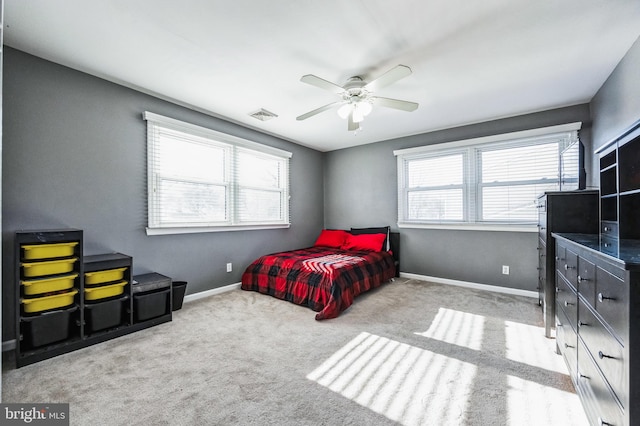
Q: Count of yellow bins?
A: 6